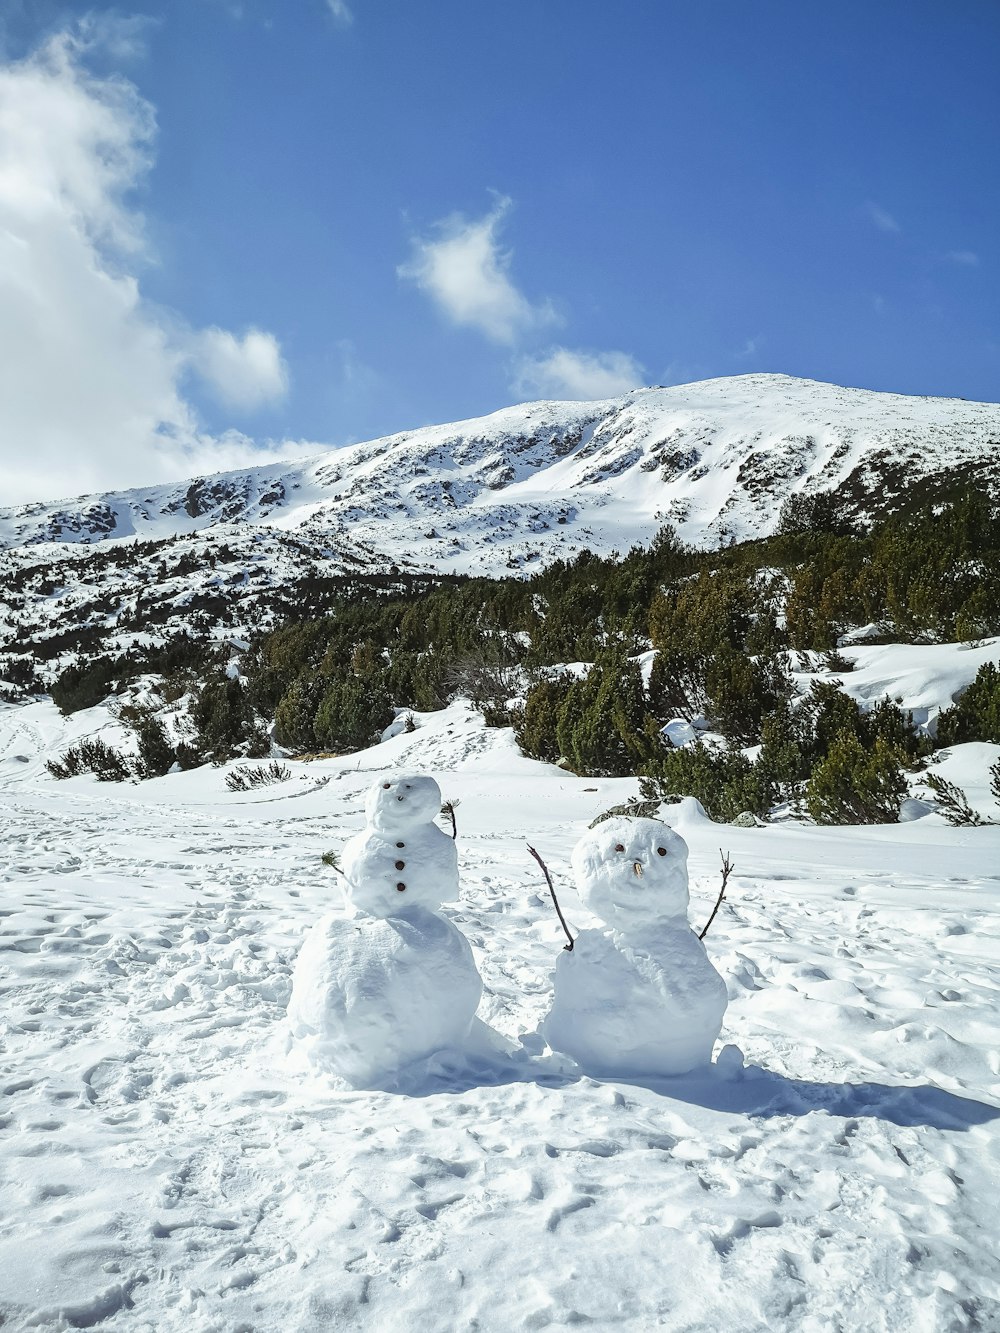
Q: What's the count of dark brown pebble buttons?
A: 3